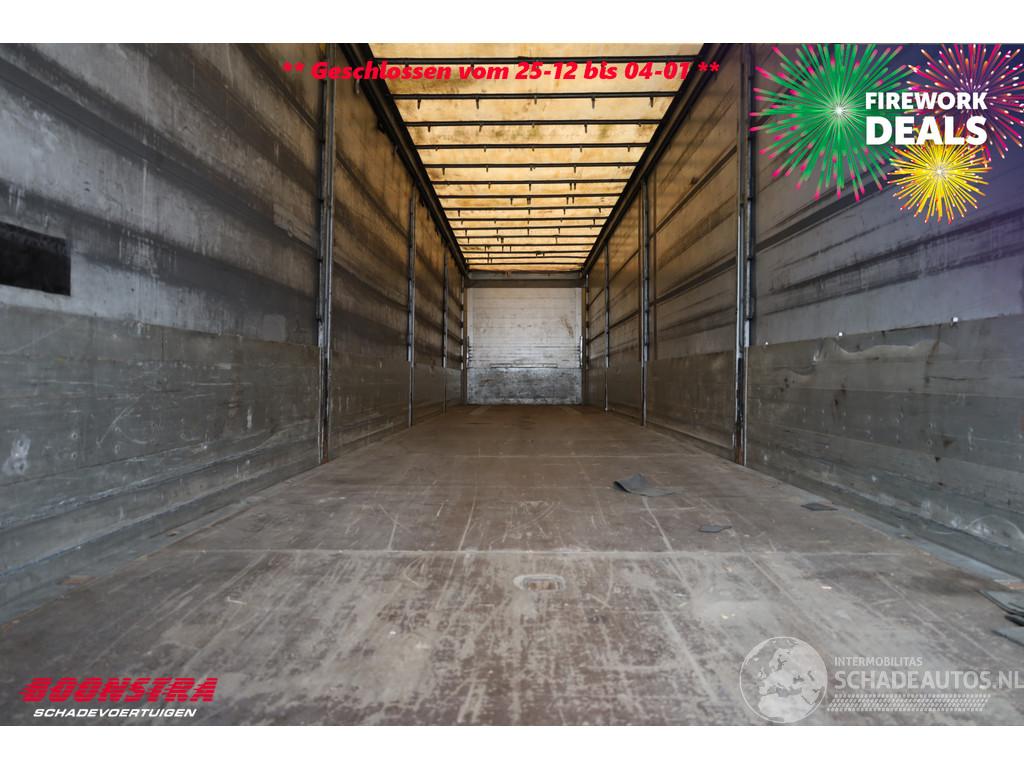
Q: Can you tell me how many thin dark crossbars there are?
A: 15